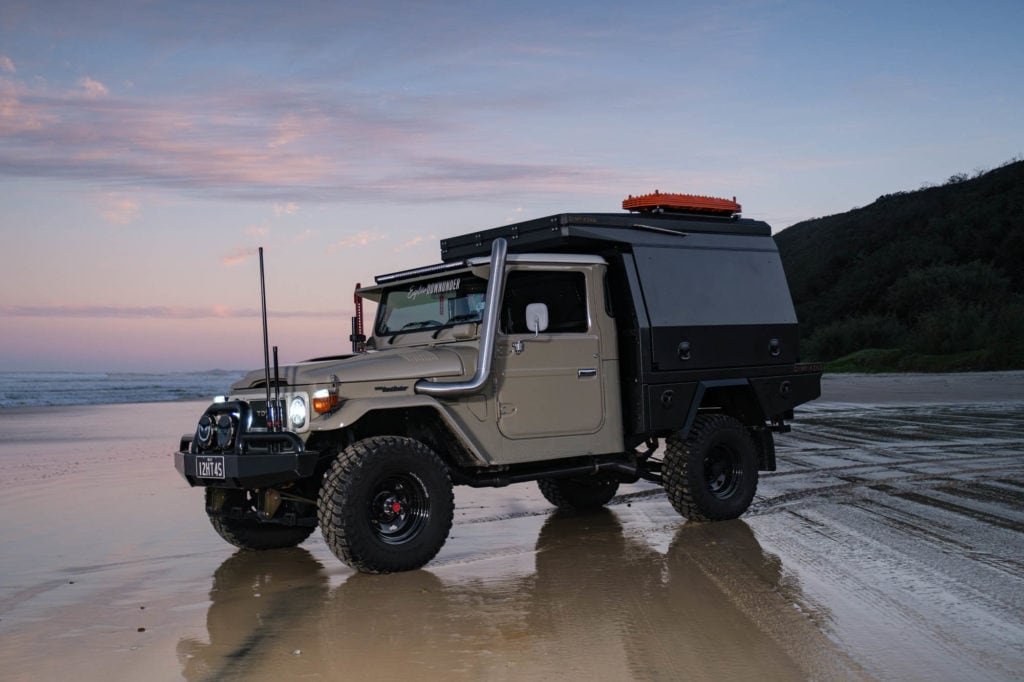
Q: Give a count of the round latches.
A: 4